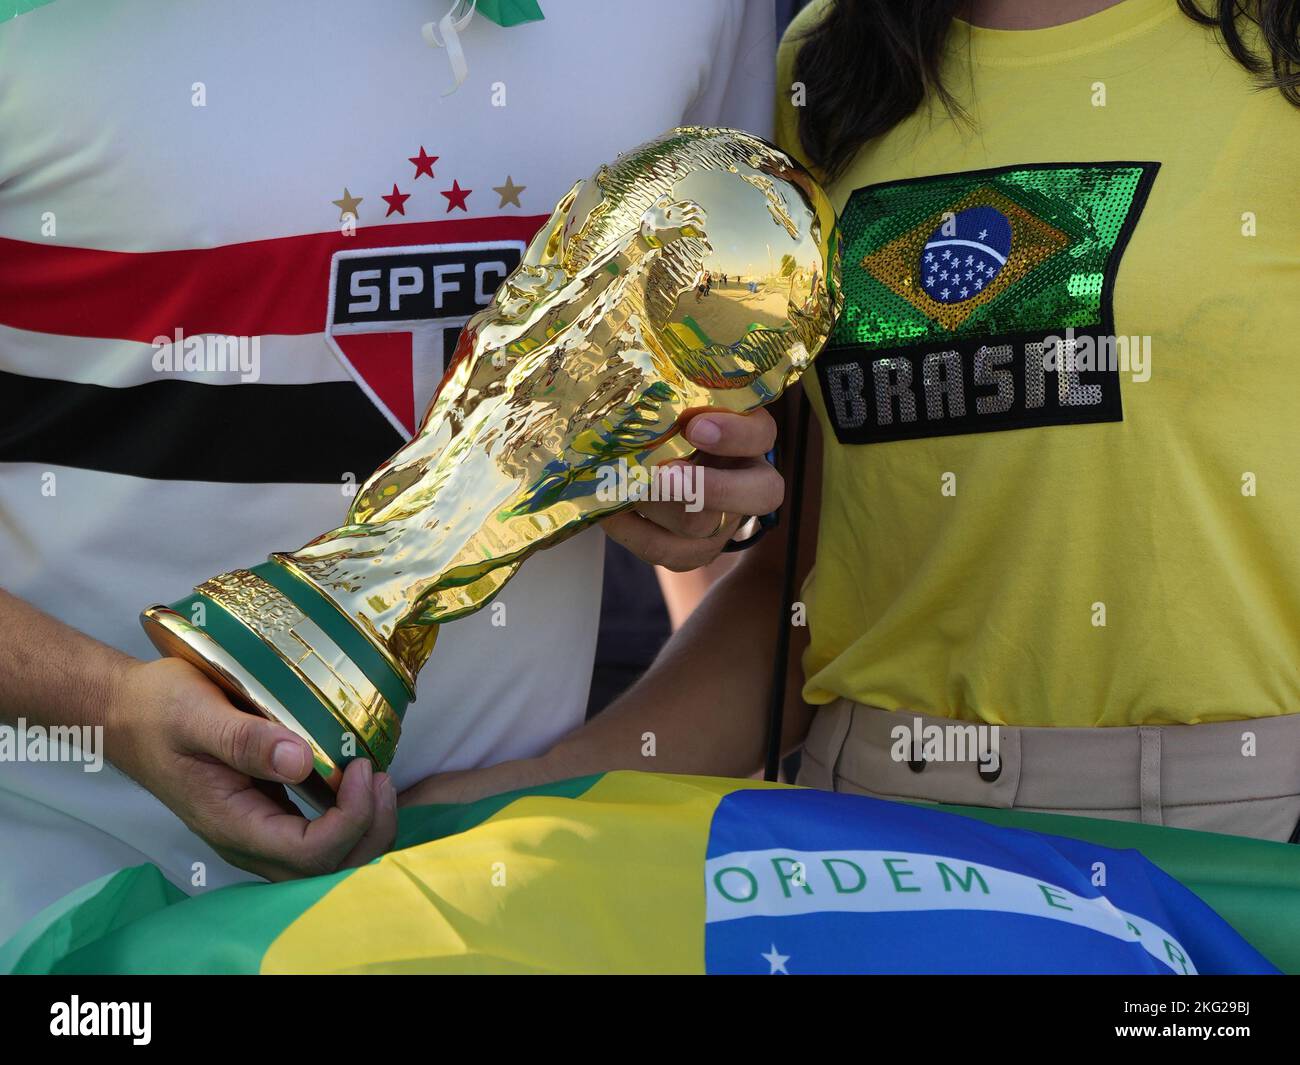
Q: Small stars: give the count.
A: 15